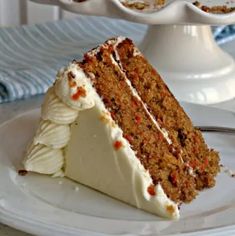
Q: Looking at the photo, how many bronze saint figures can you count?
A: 0